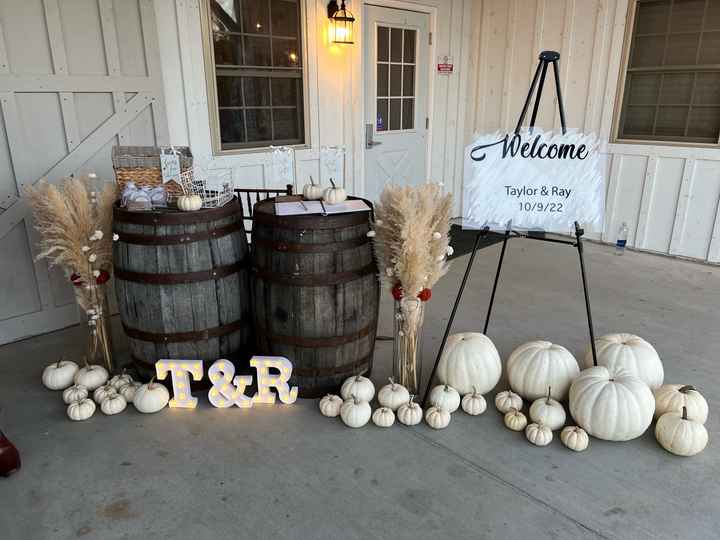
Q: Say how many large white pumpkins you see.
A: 4